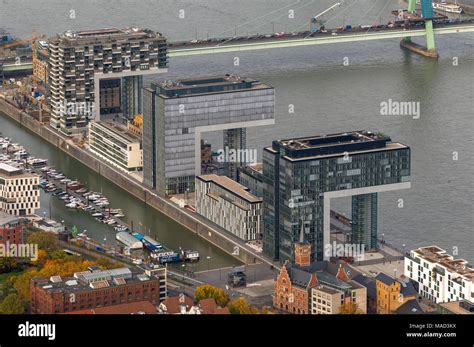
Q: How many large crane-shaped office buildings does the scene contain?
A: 3